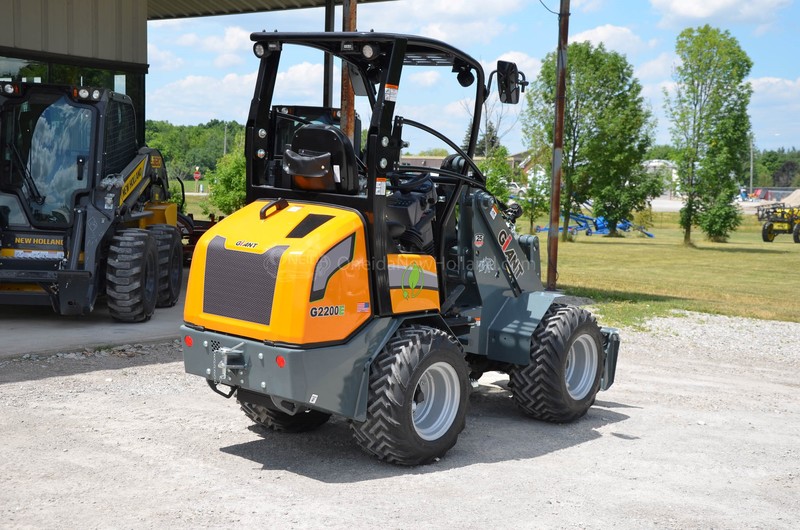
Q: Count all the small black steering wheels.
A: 1